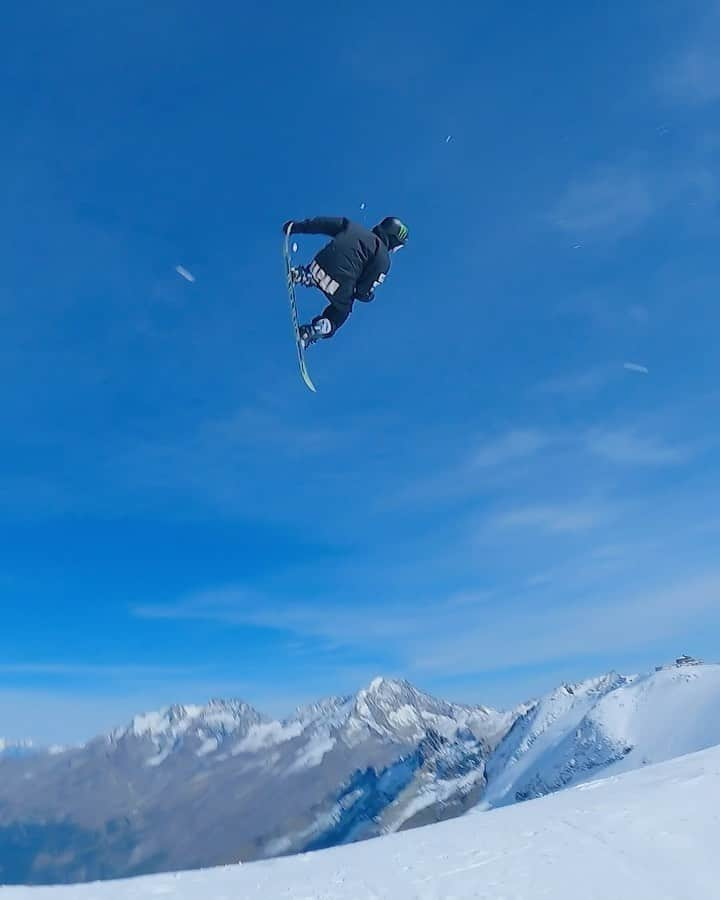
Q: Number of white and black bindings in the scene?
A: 2